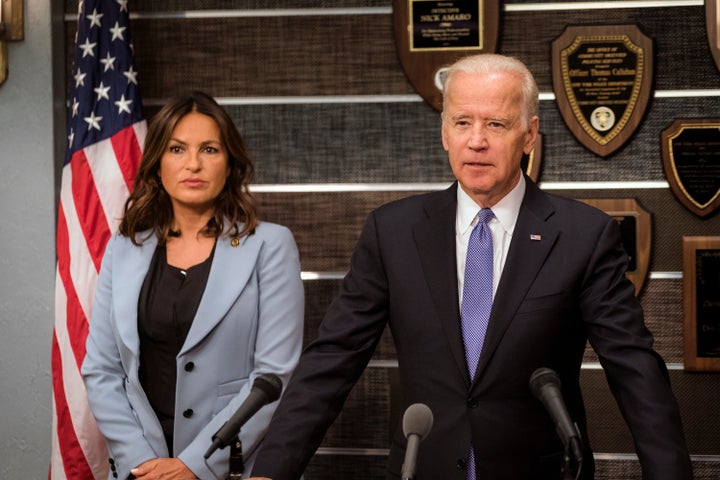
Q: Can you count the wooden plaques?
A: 7